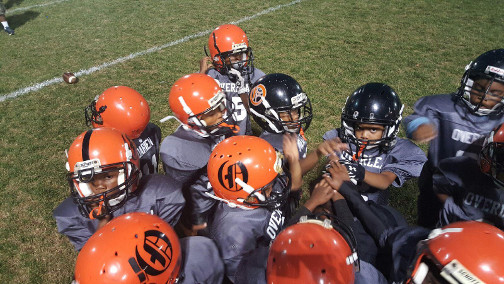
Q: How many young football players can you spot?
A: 12